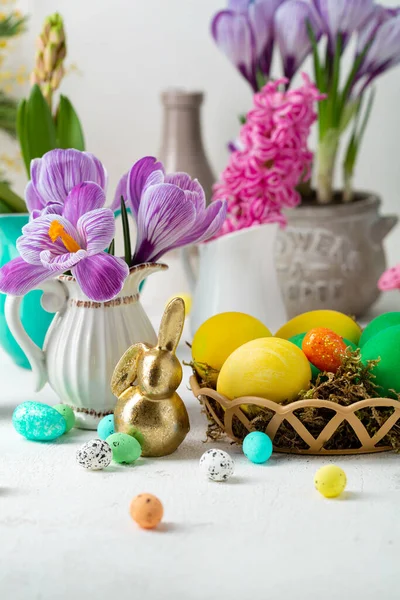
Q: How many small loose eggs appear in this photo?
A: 9